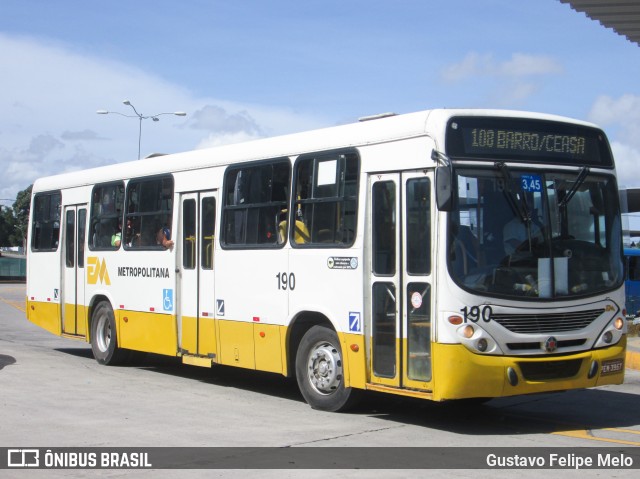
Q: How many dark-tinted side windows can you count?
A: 5